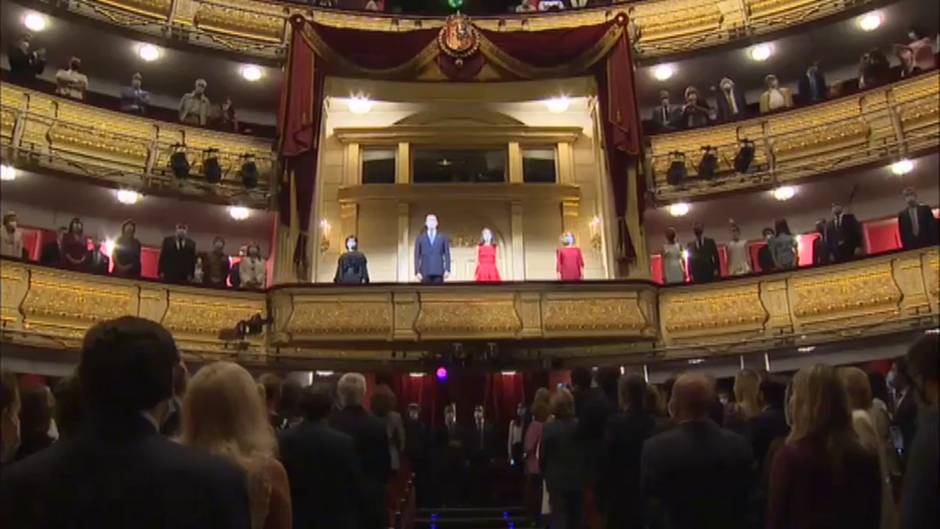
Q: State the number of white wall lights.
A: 14